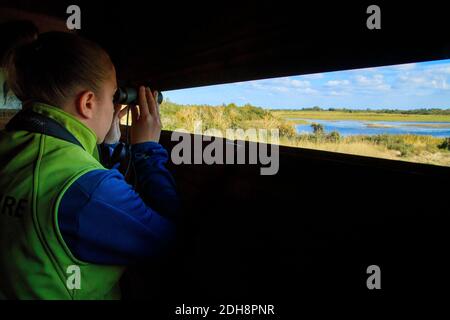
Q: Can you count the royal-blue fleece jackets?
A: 1